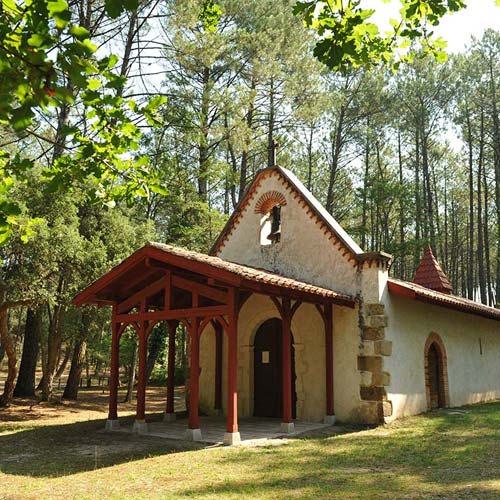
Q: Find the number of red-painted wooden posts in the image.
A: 8